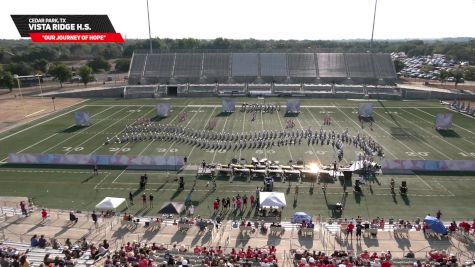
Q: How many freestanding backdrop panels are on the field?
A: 6